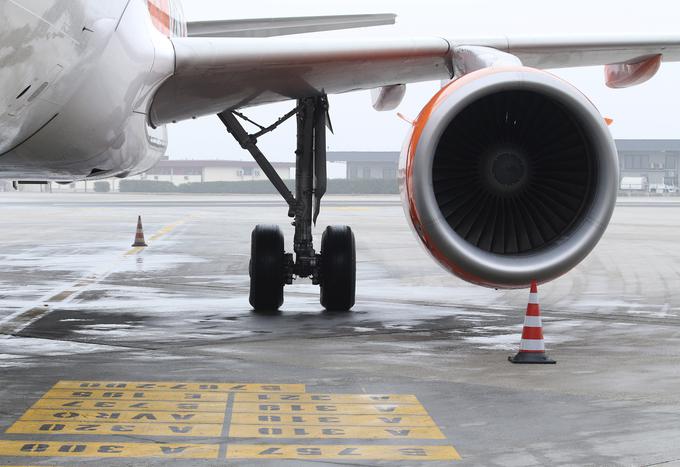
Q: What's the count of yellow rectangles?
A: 11